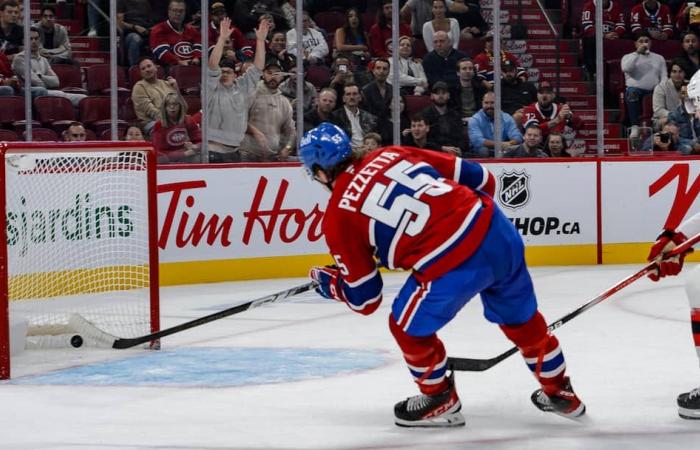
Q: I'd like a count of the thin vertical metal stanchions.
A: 7